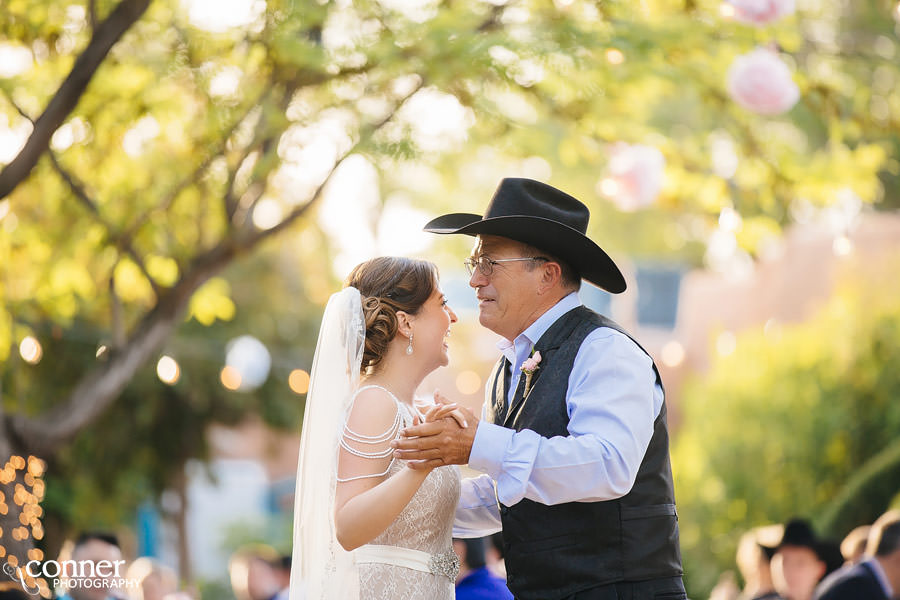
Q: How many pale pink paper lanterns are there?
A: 3